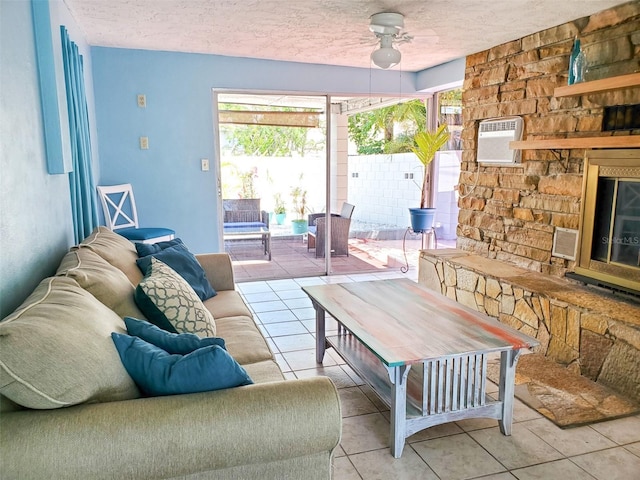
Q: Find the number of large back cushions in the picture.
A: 3